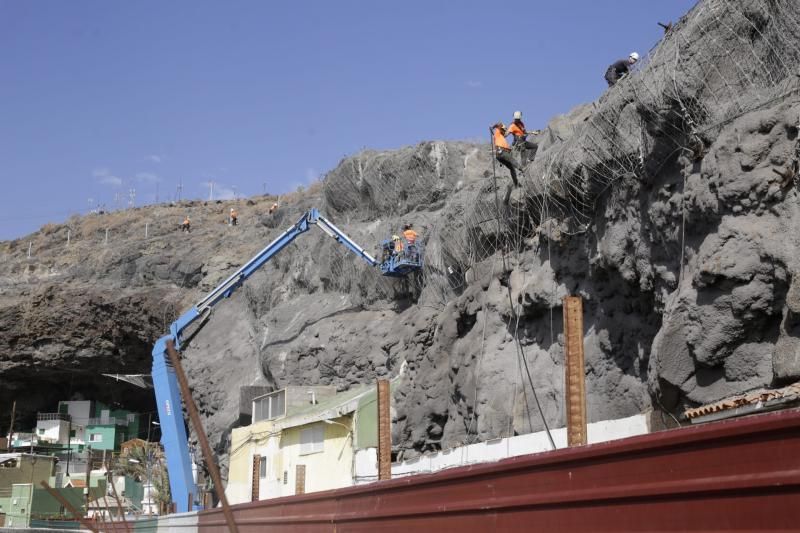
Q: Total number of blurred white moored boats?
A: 0